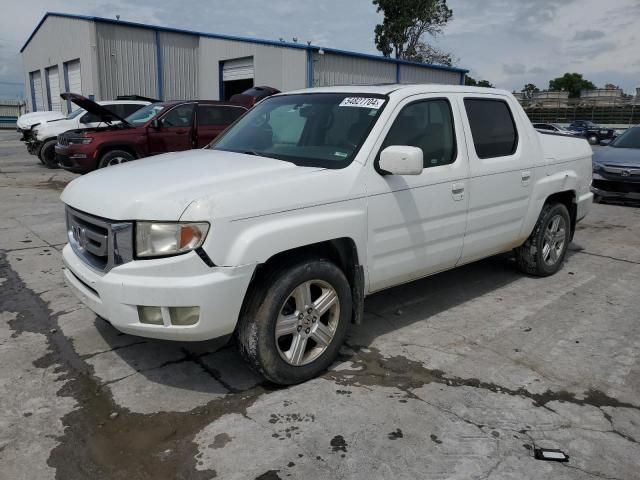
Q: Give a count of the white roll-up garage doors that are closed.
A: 3